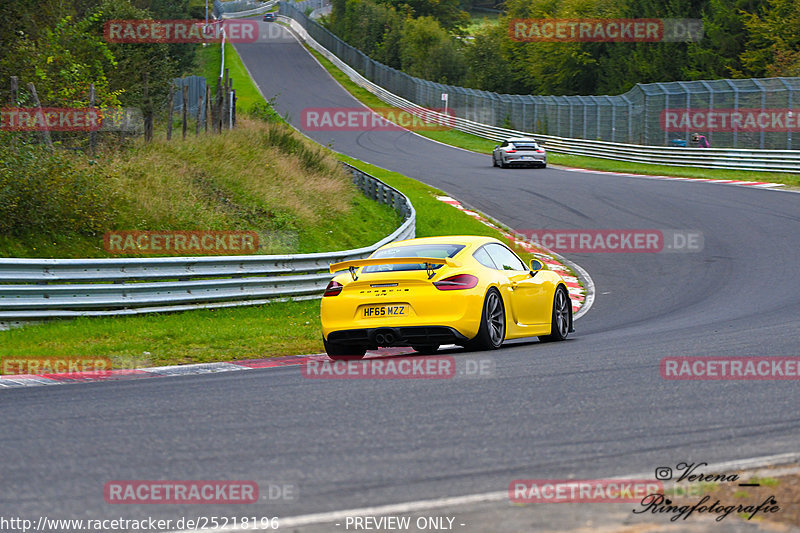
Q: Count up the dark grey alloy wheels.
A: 2